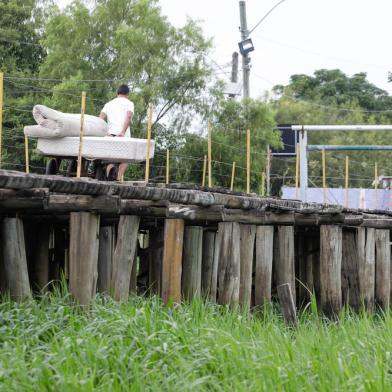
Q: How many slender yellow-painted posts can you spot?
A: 14